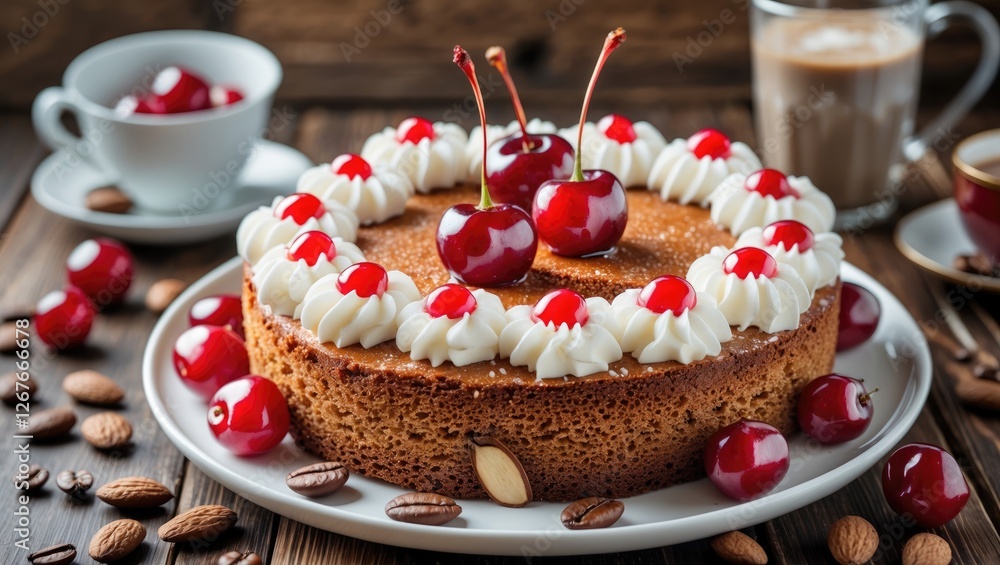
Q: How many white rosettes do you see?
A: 14